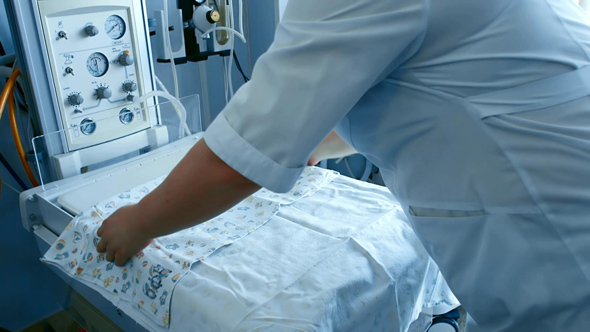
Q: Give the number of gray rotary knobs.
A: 5